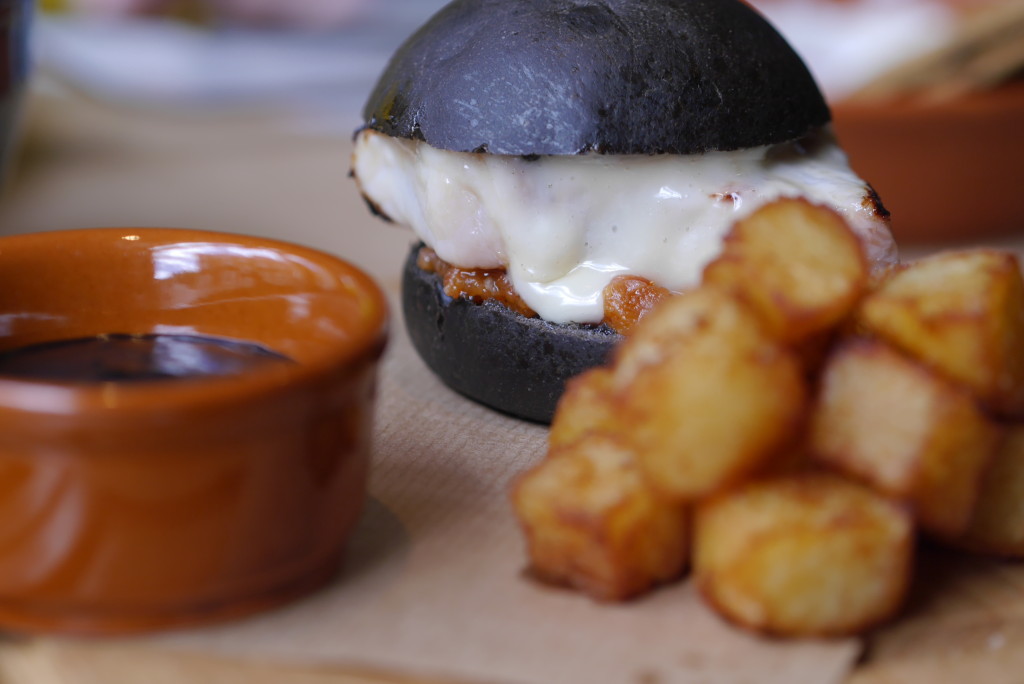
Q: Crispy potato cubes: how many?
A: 8